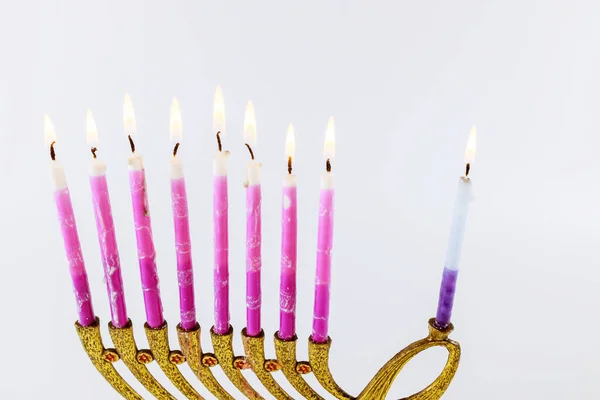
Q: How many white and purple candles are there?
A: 1